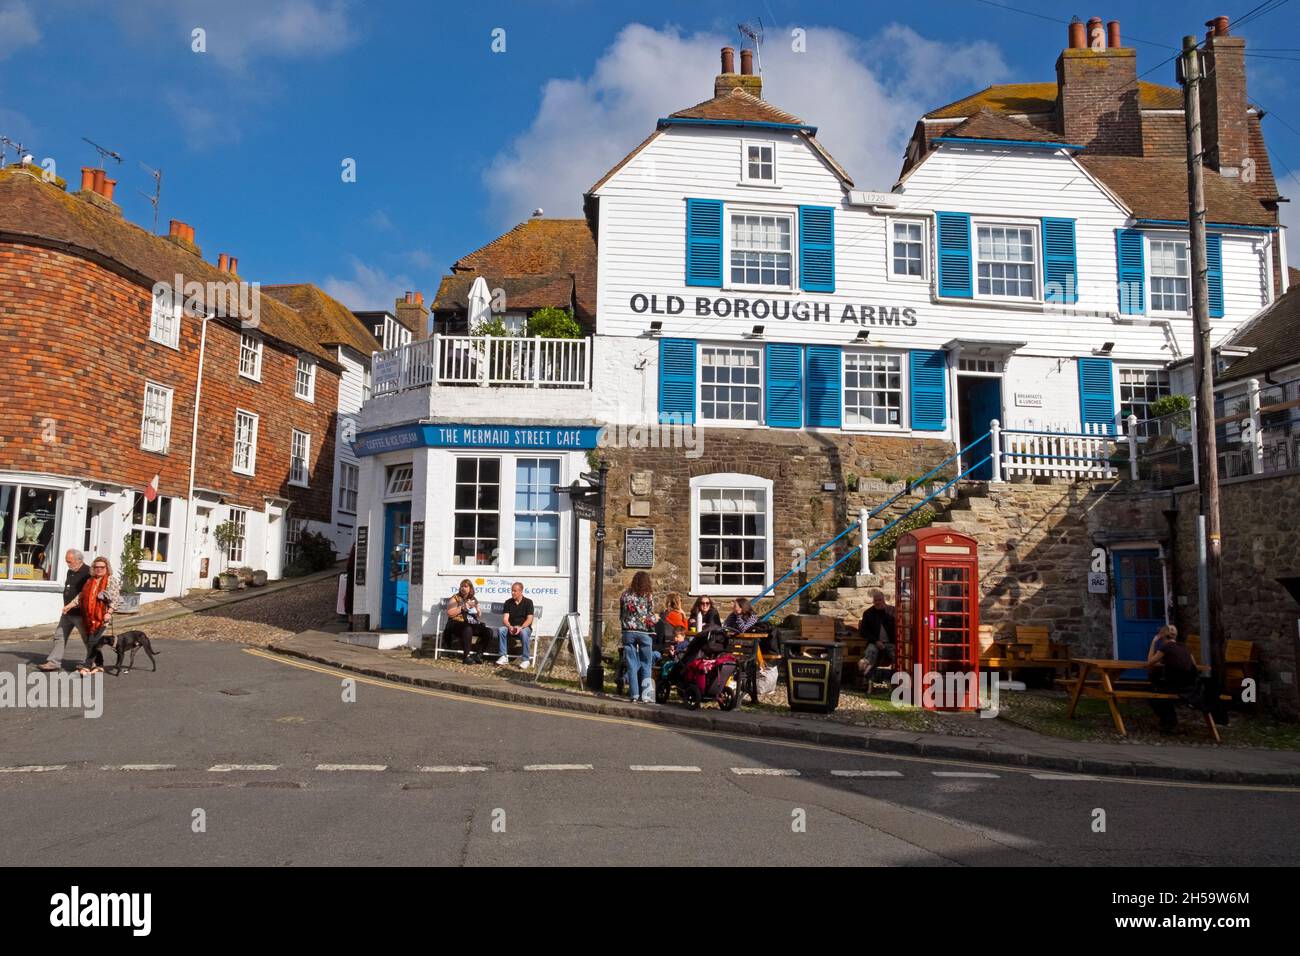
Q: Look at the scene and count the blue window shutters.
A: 11